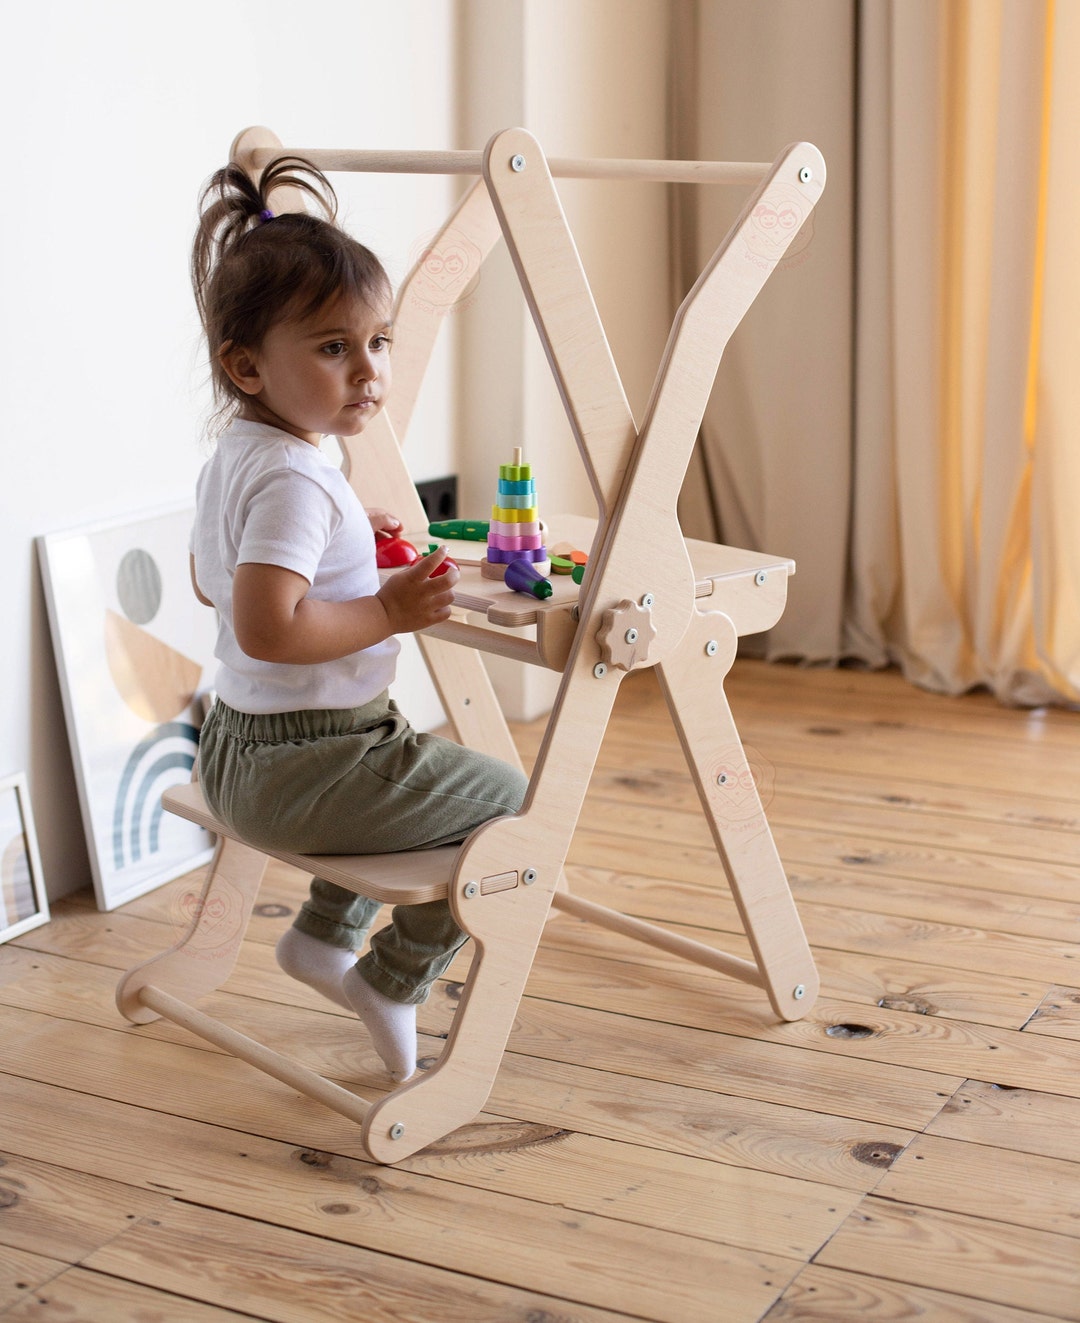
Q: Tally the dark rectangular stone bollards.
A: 0